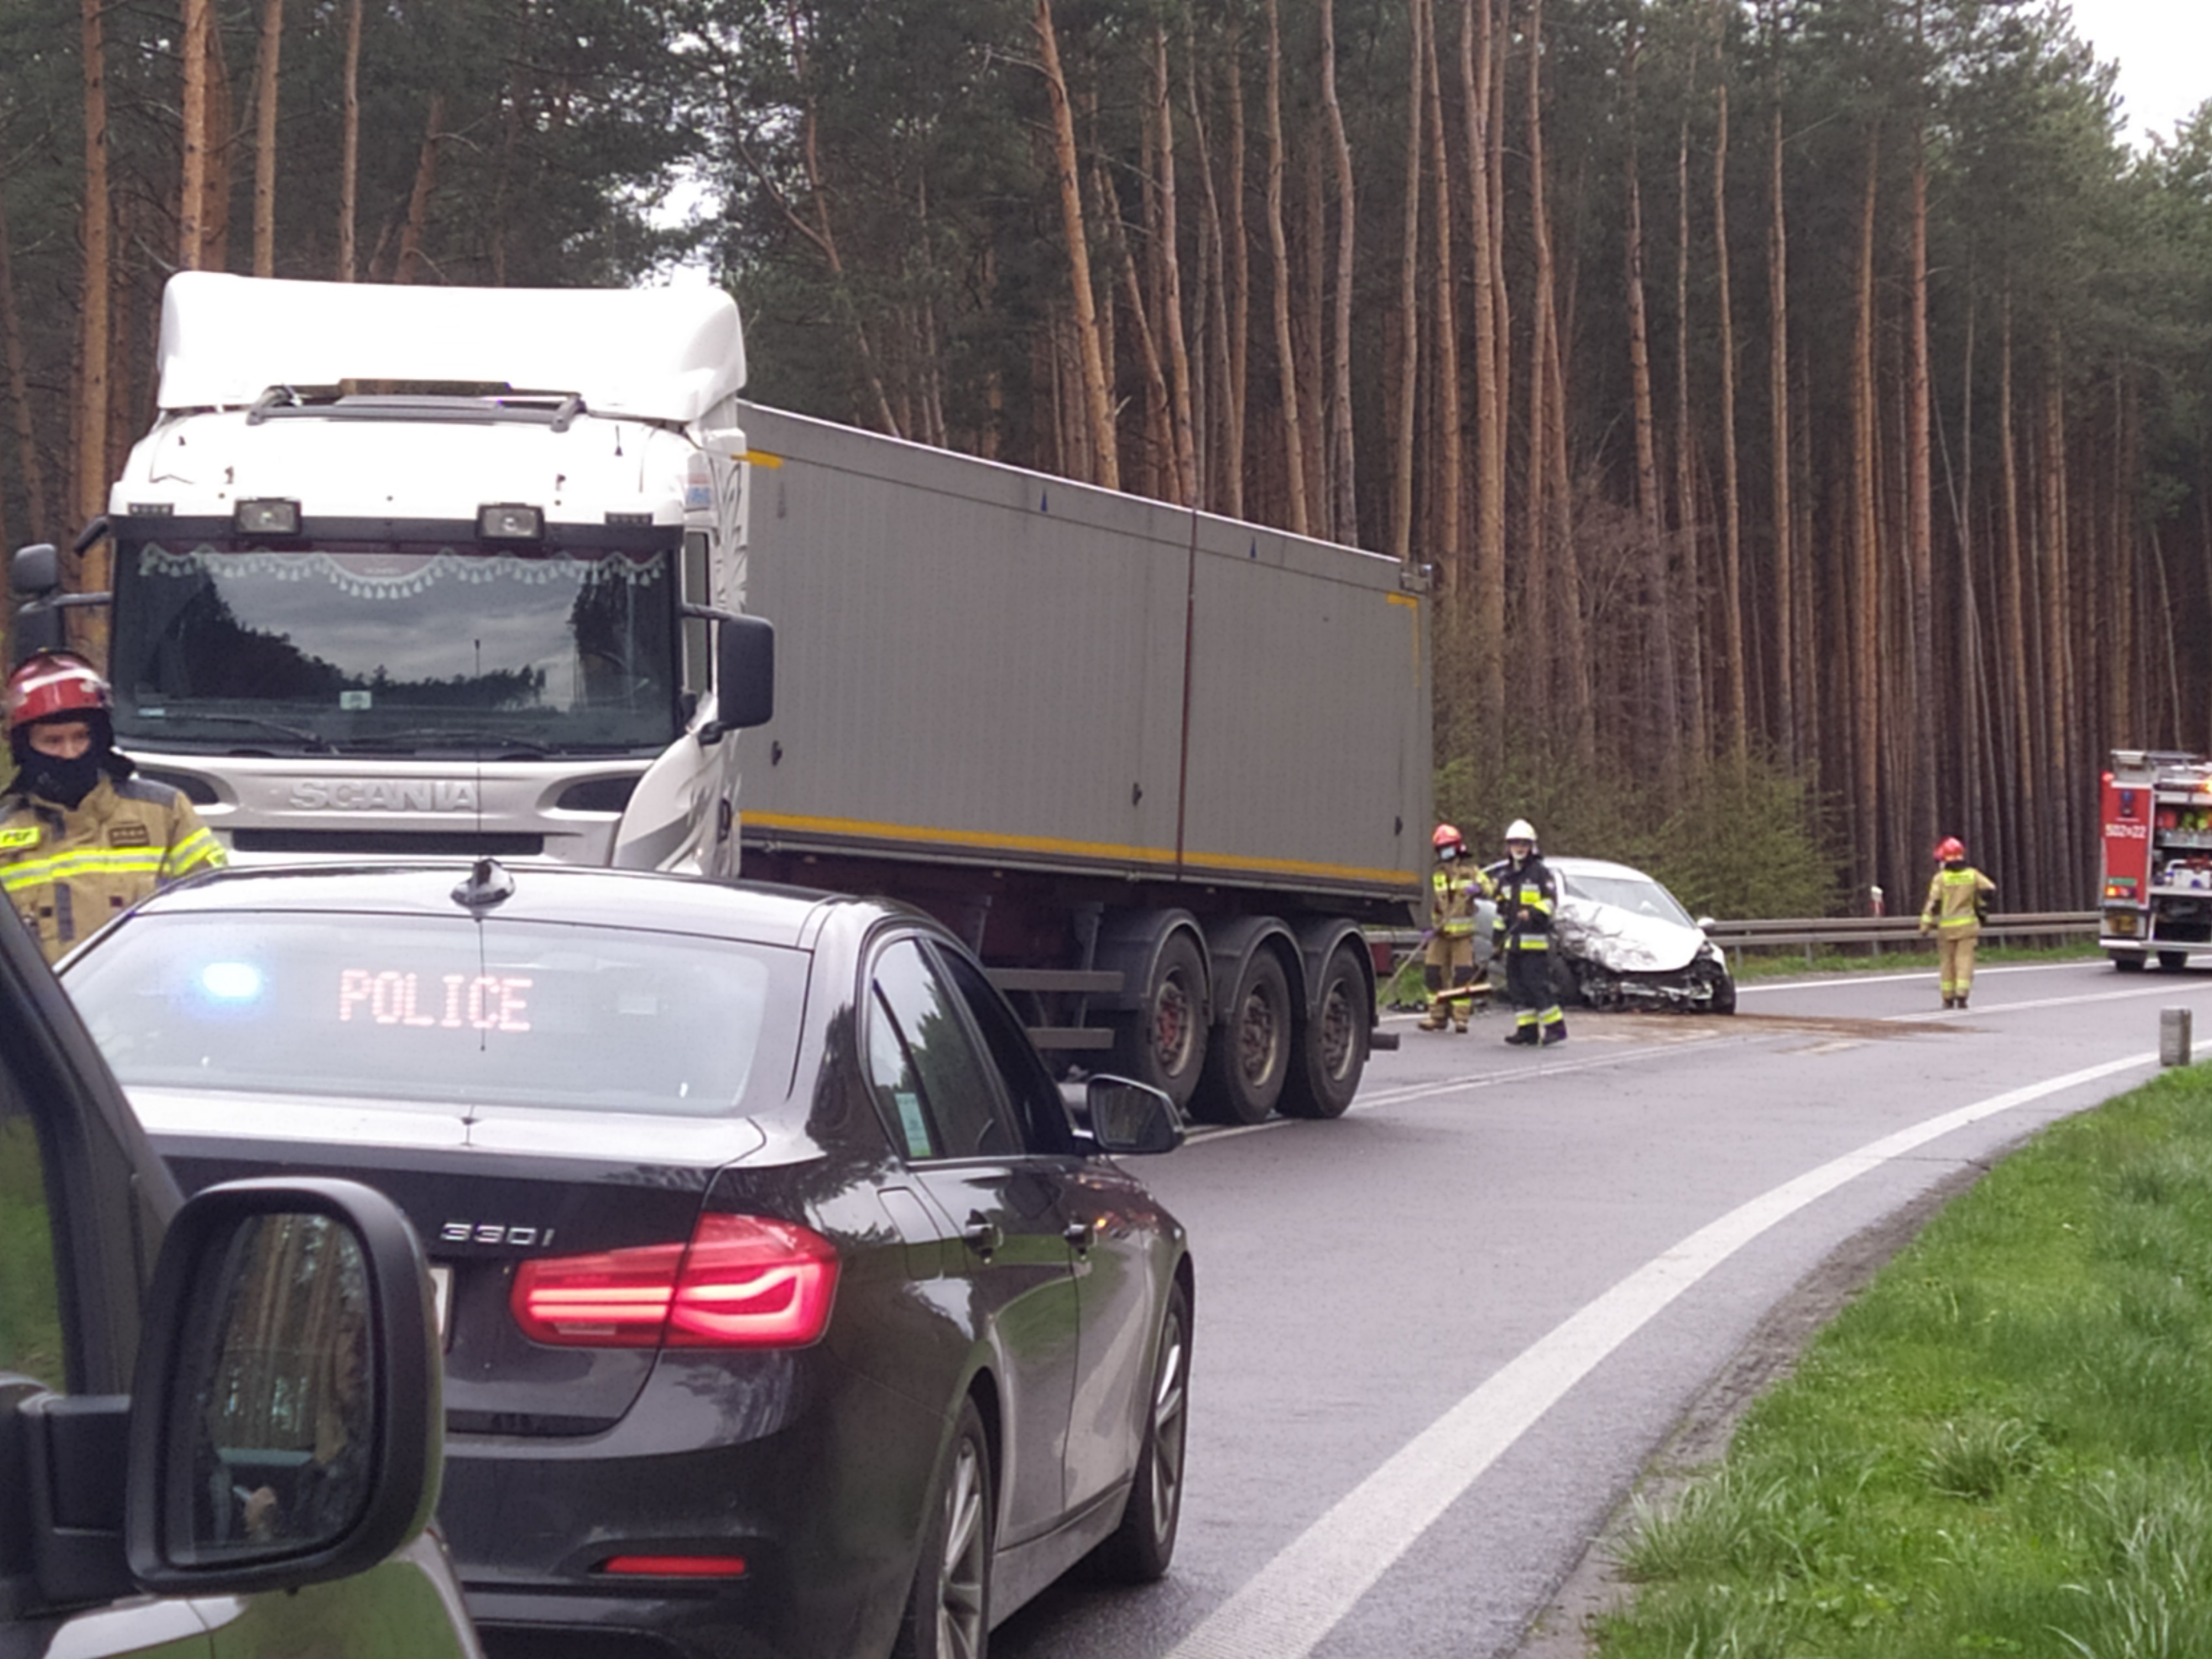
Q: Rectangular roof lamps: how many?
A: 2